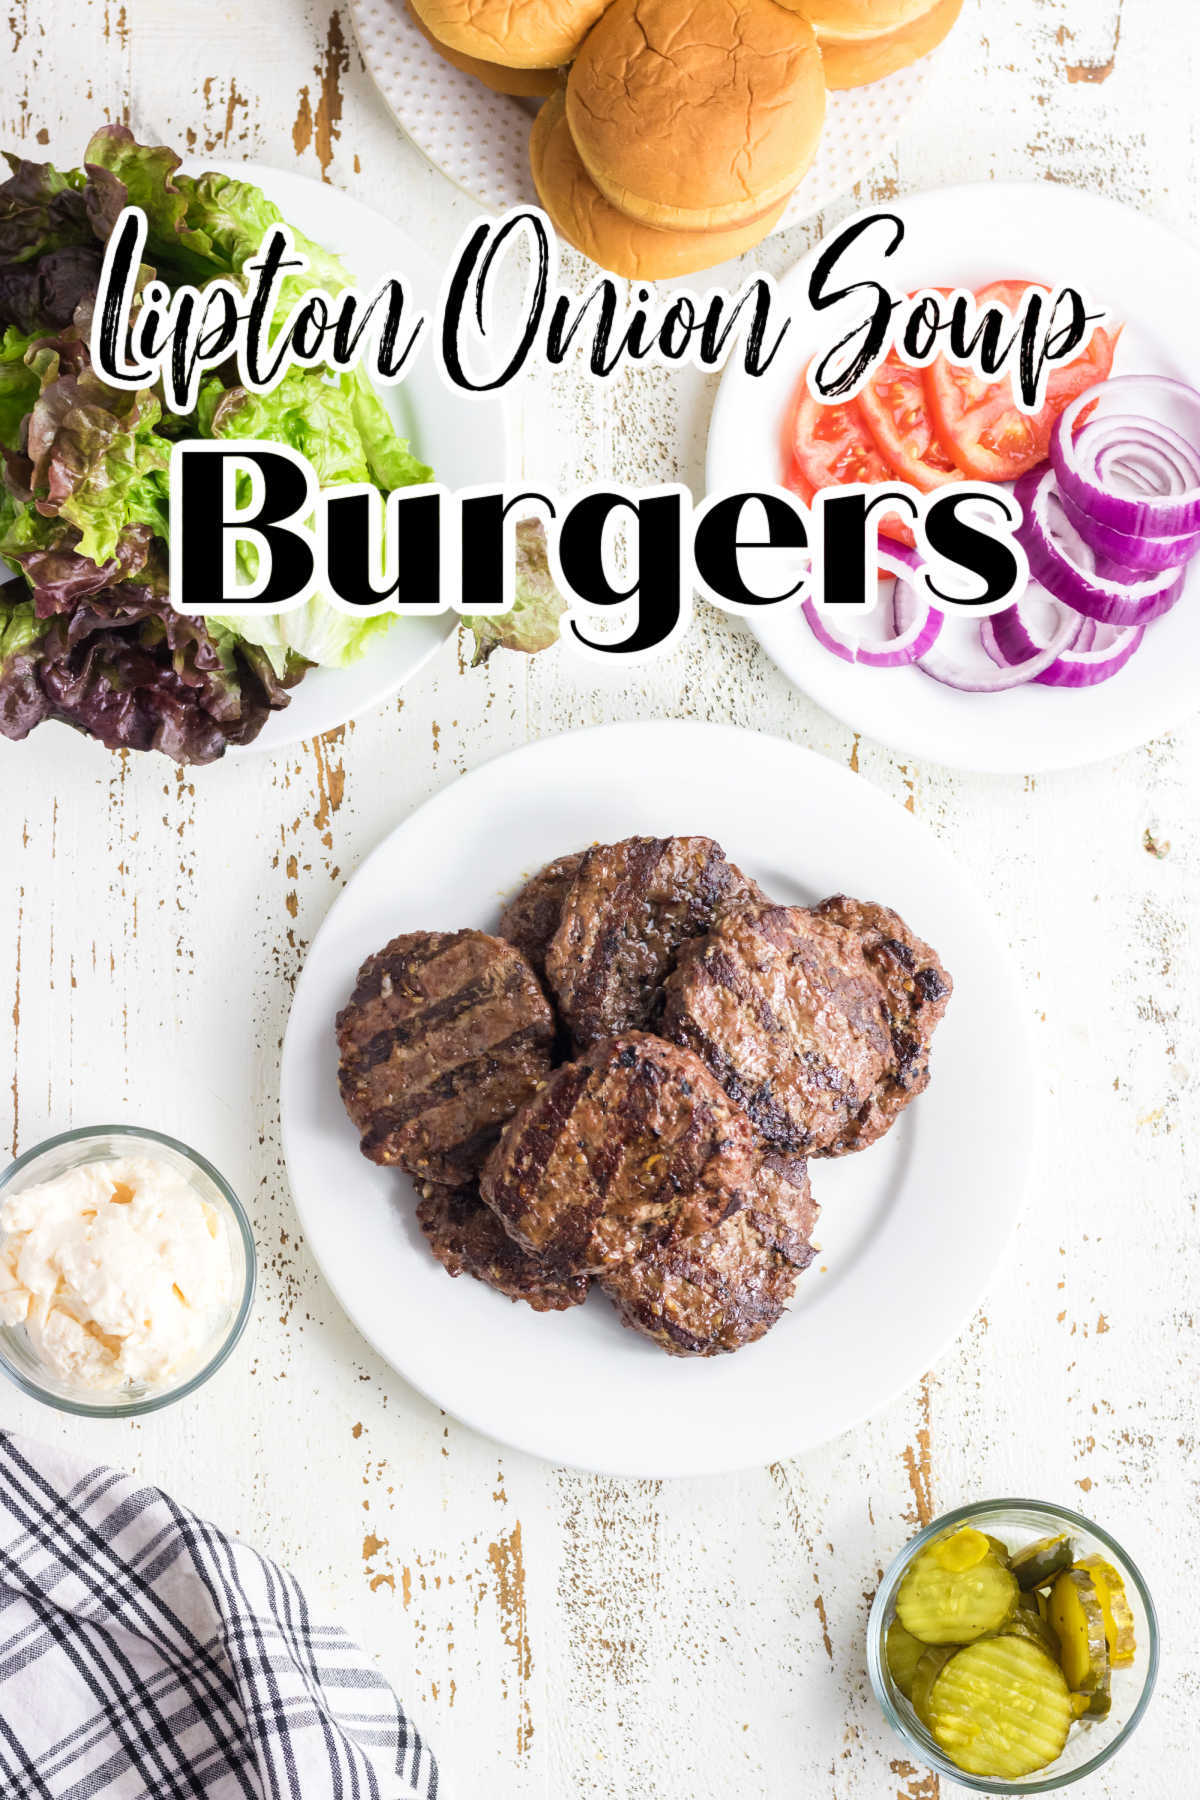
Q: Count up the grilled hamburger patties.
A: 8